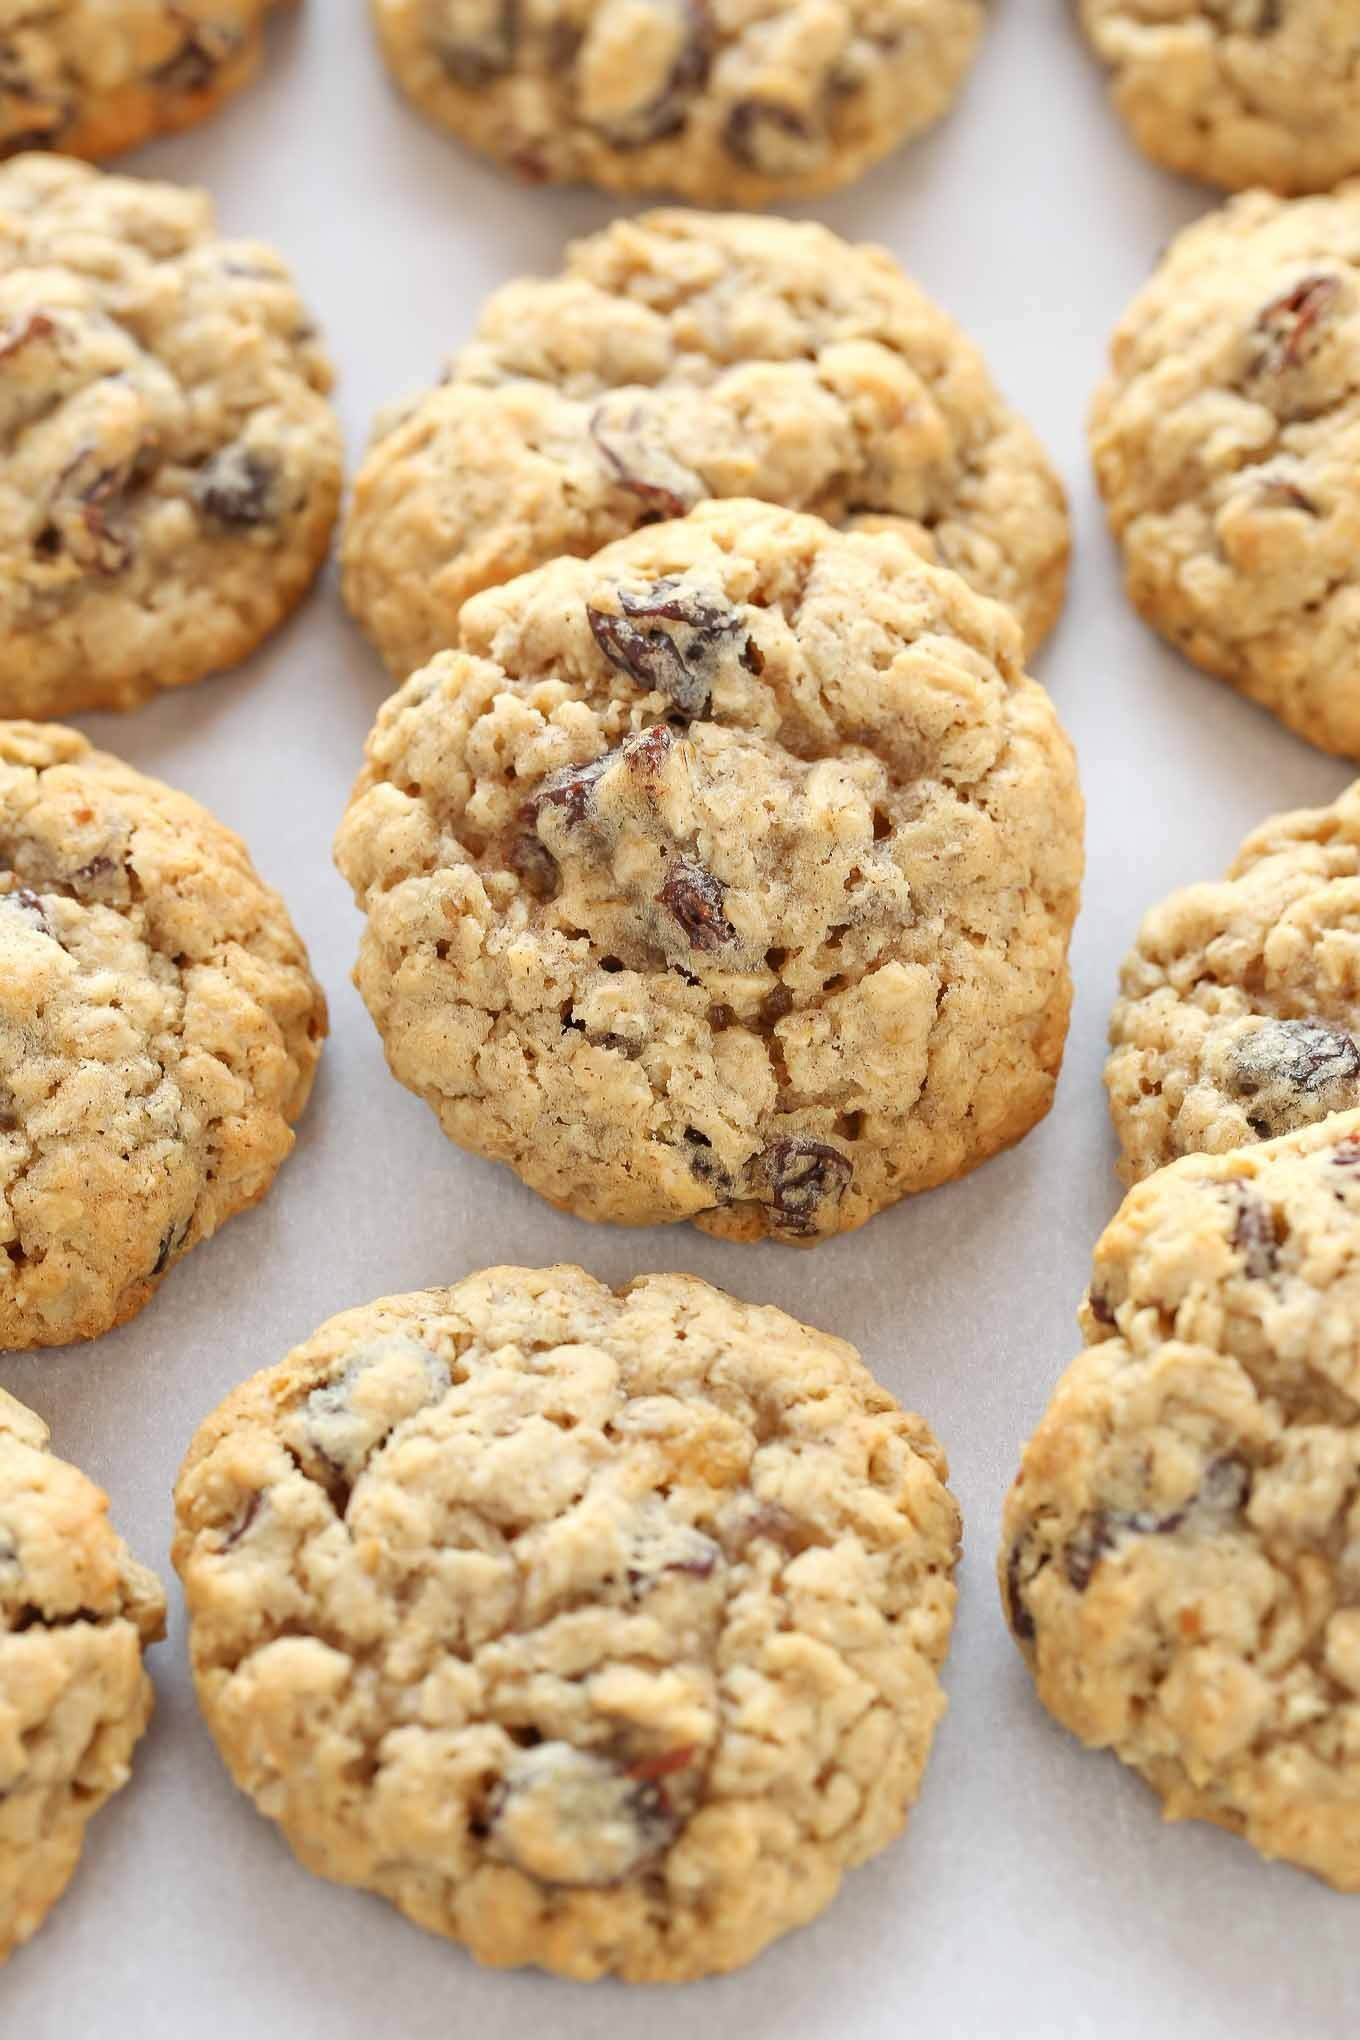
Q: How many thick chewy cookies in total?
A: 12